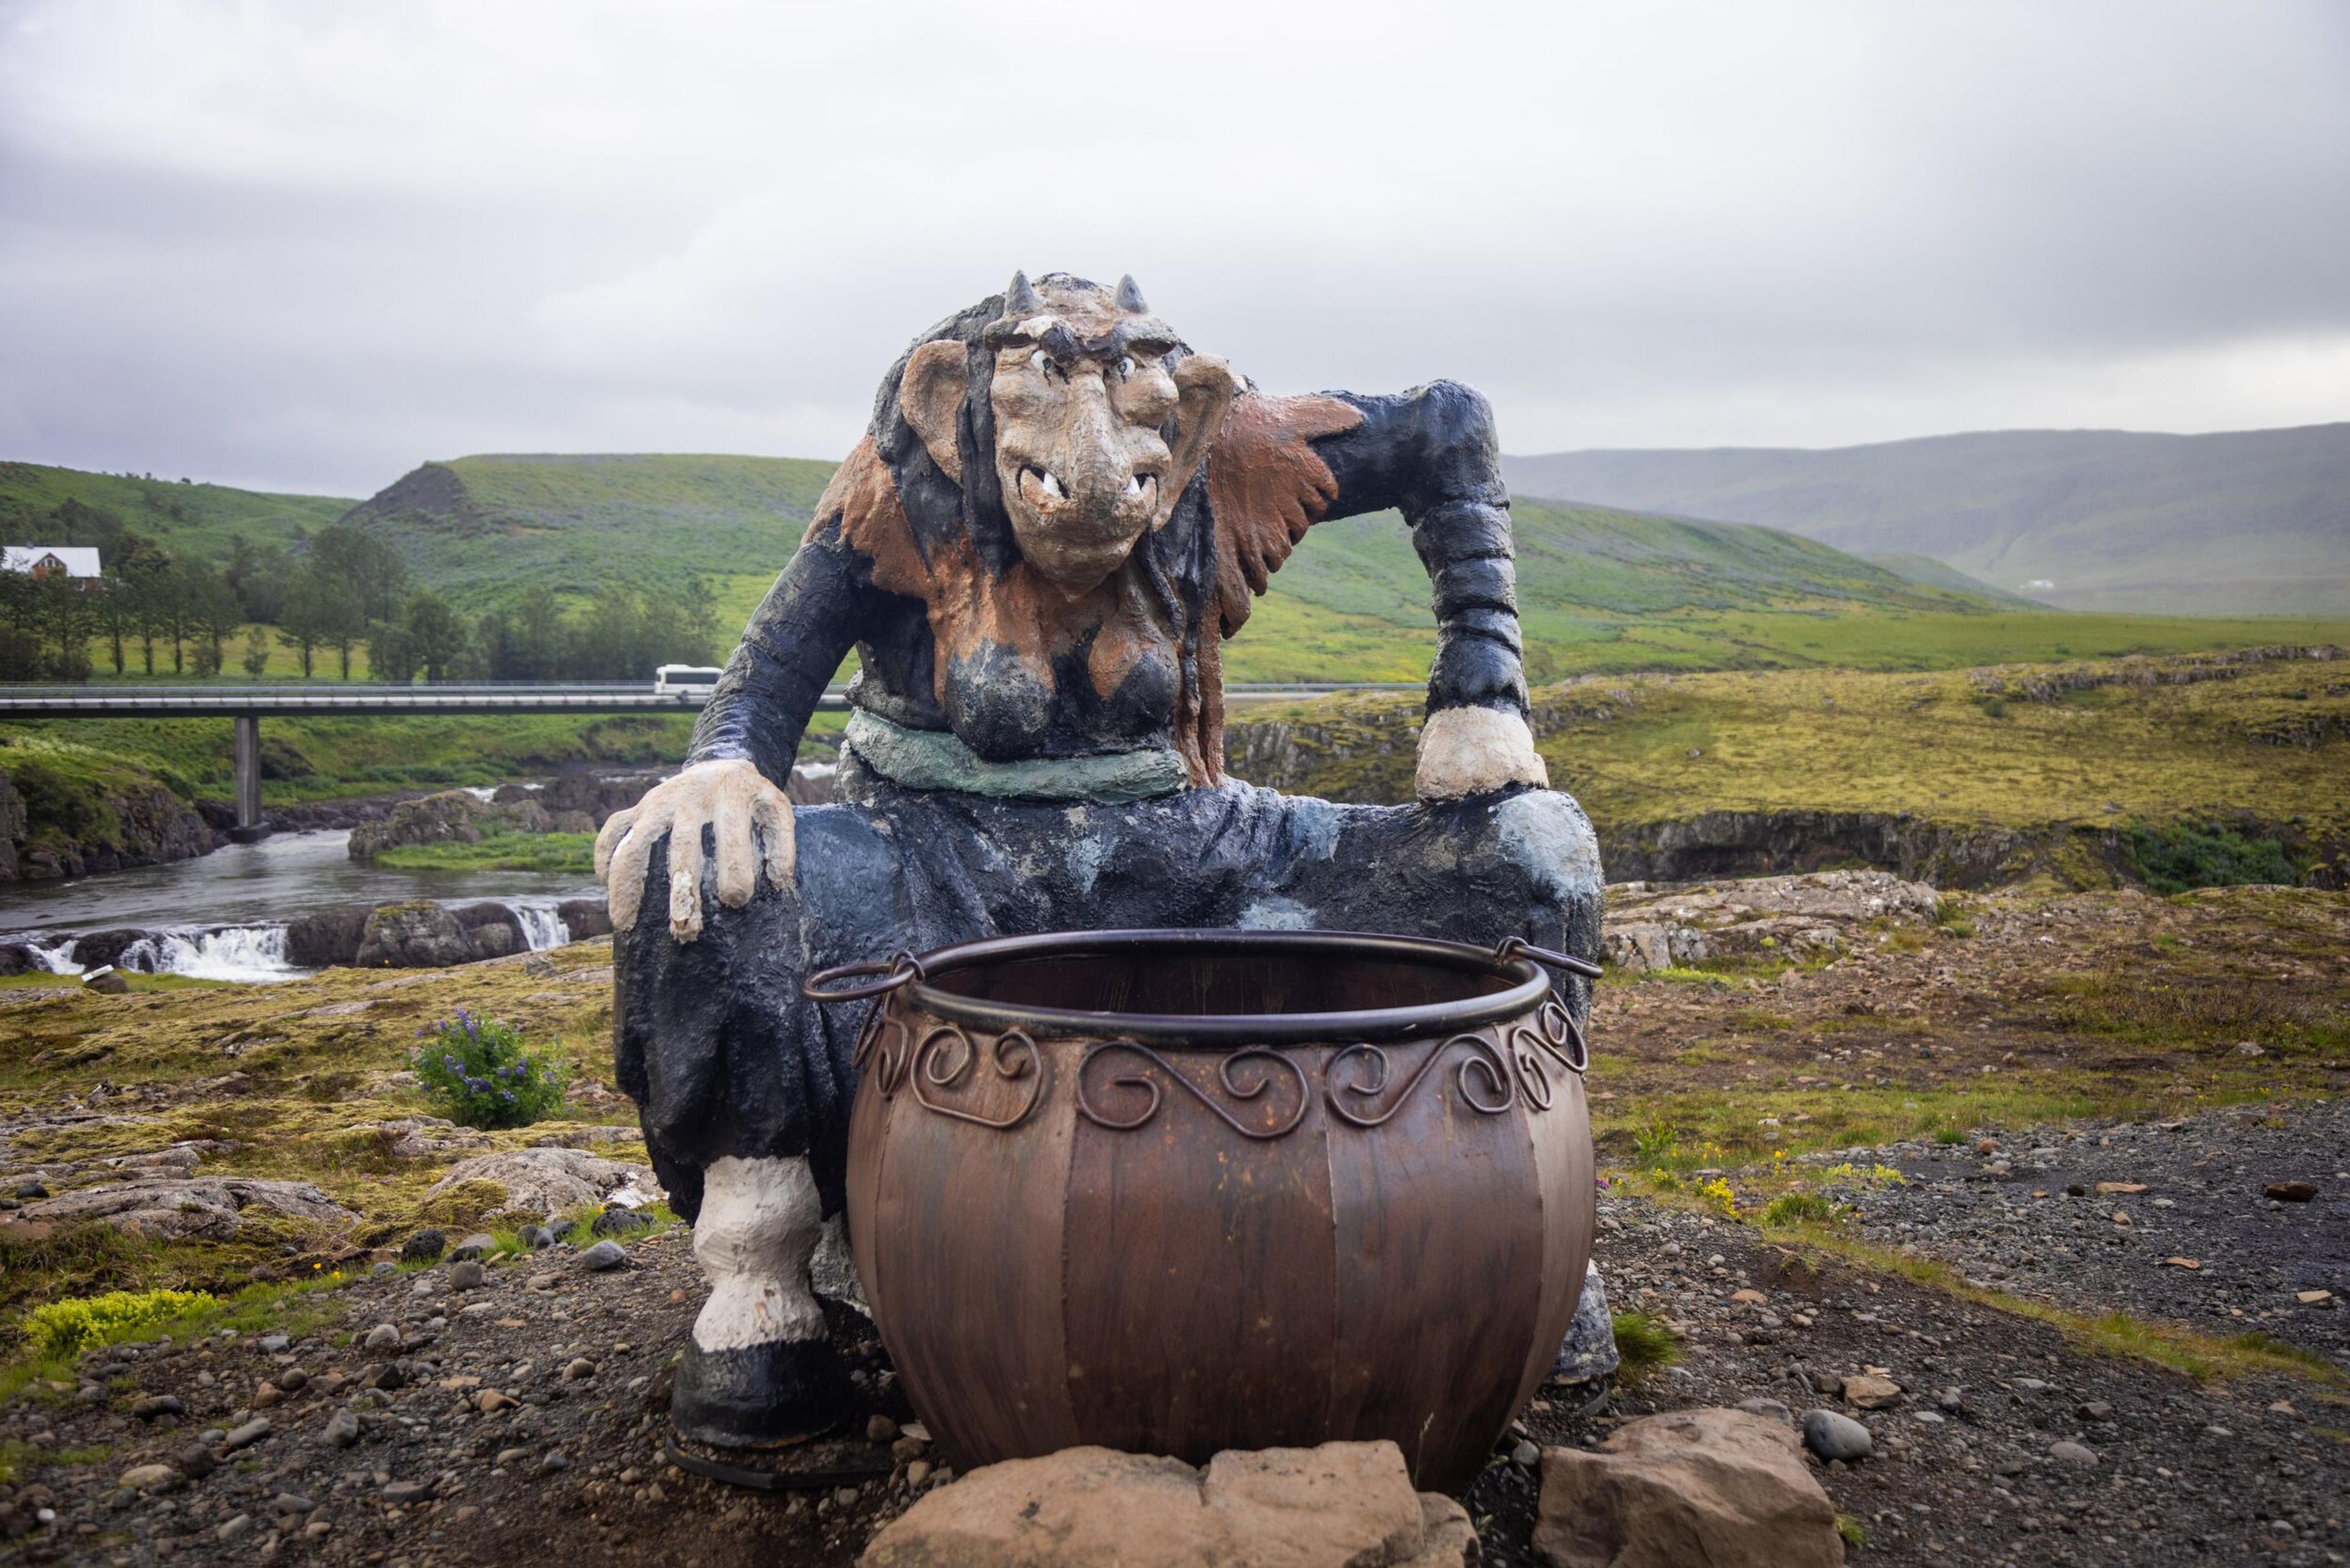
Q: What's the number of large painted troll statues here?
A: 1